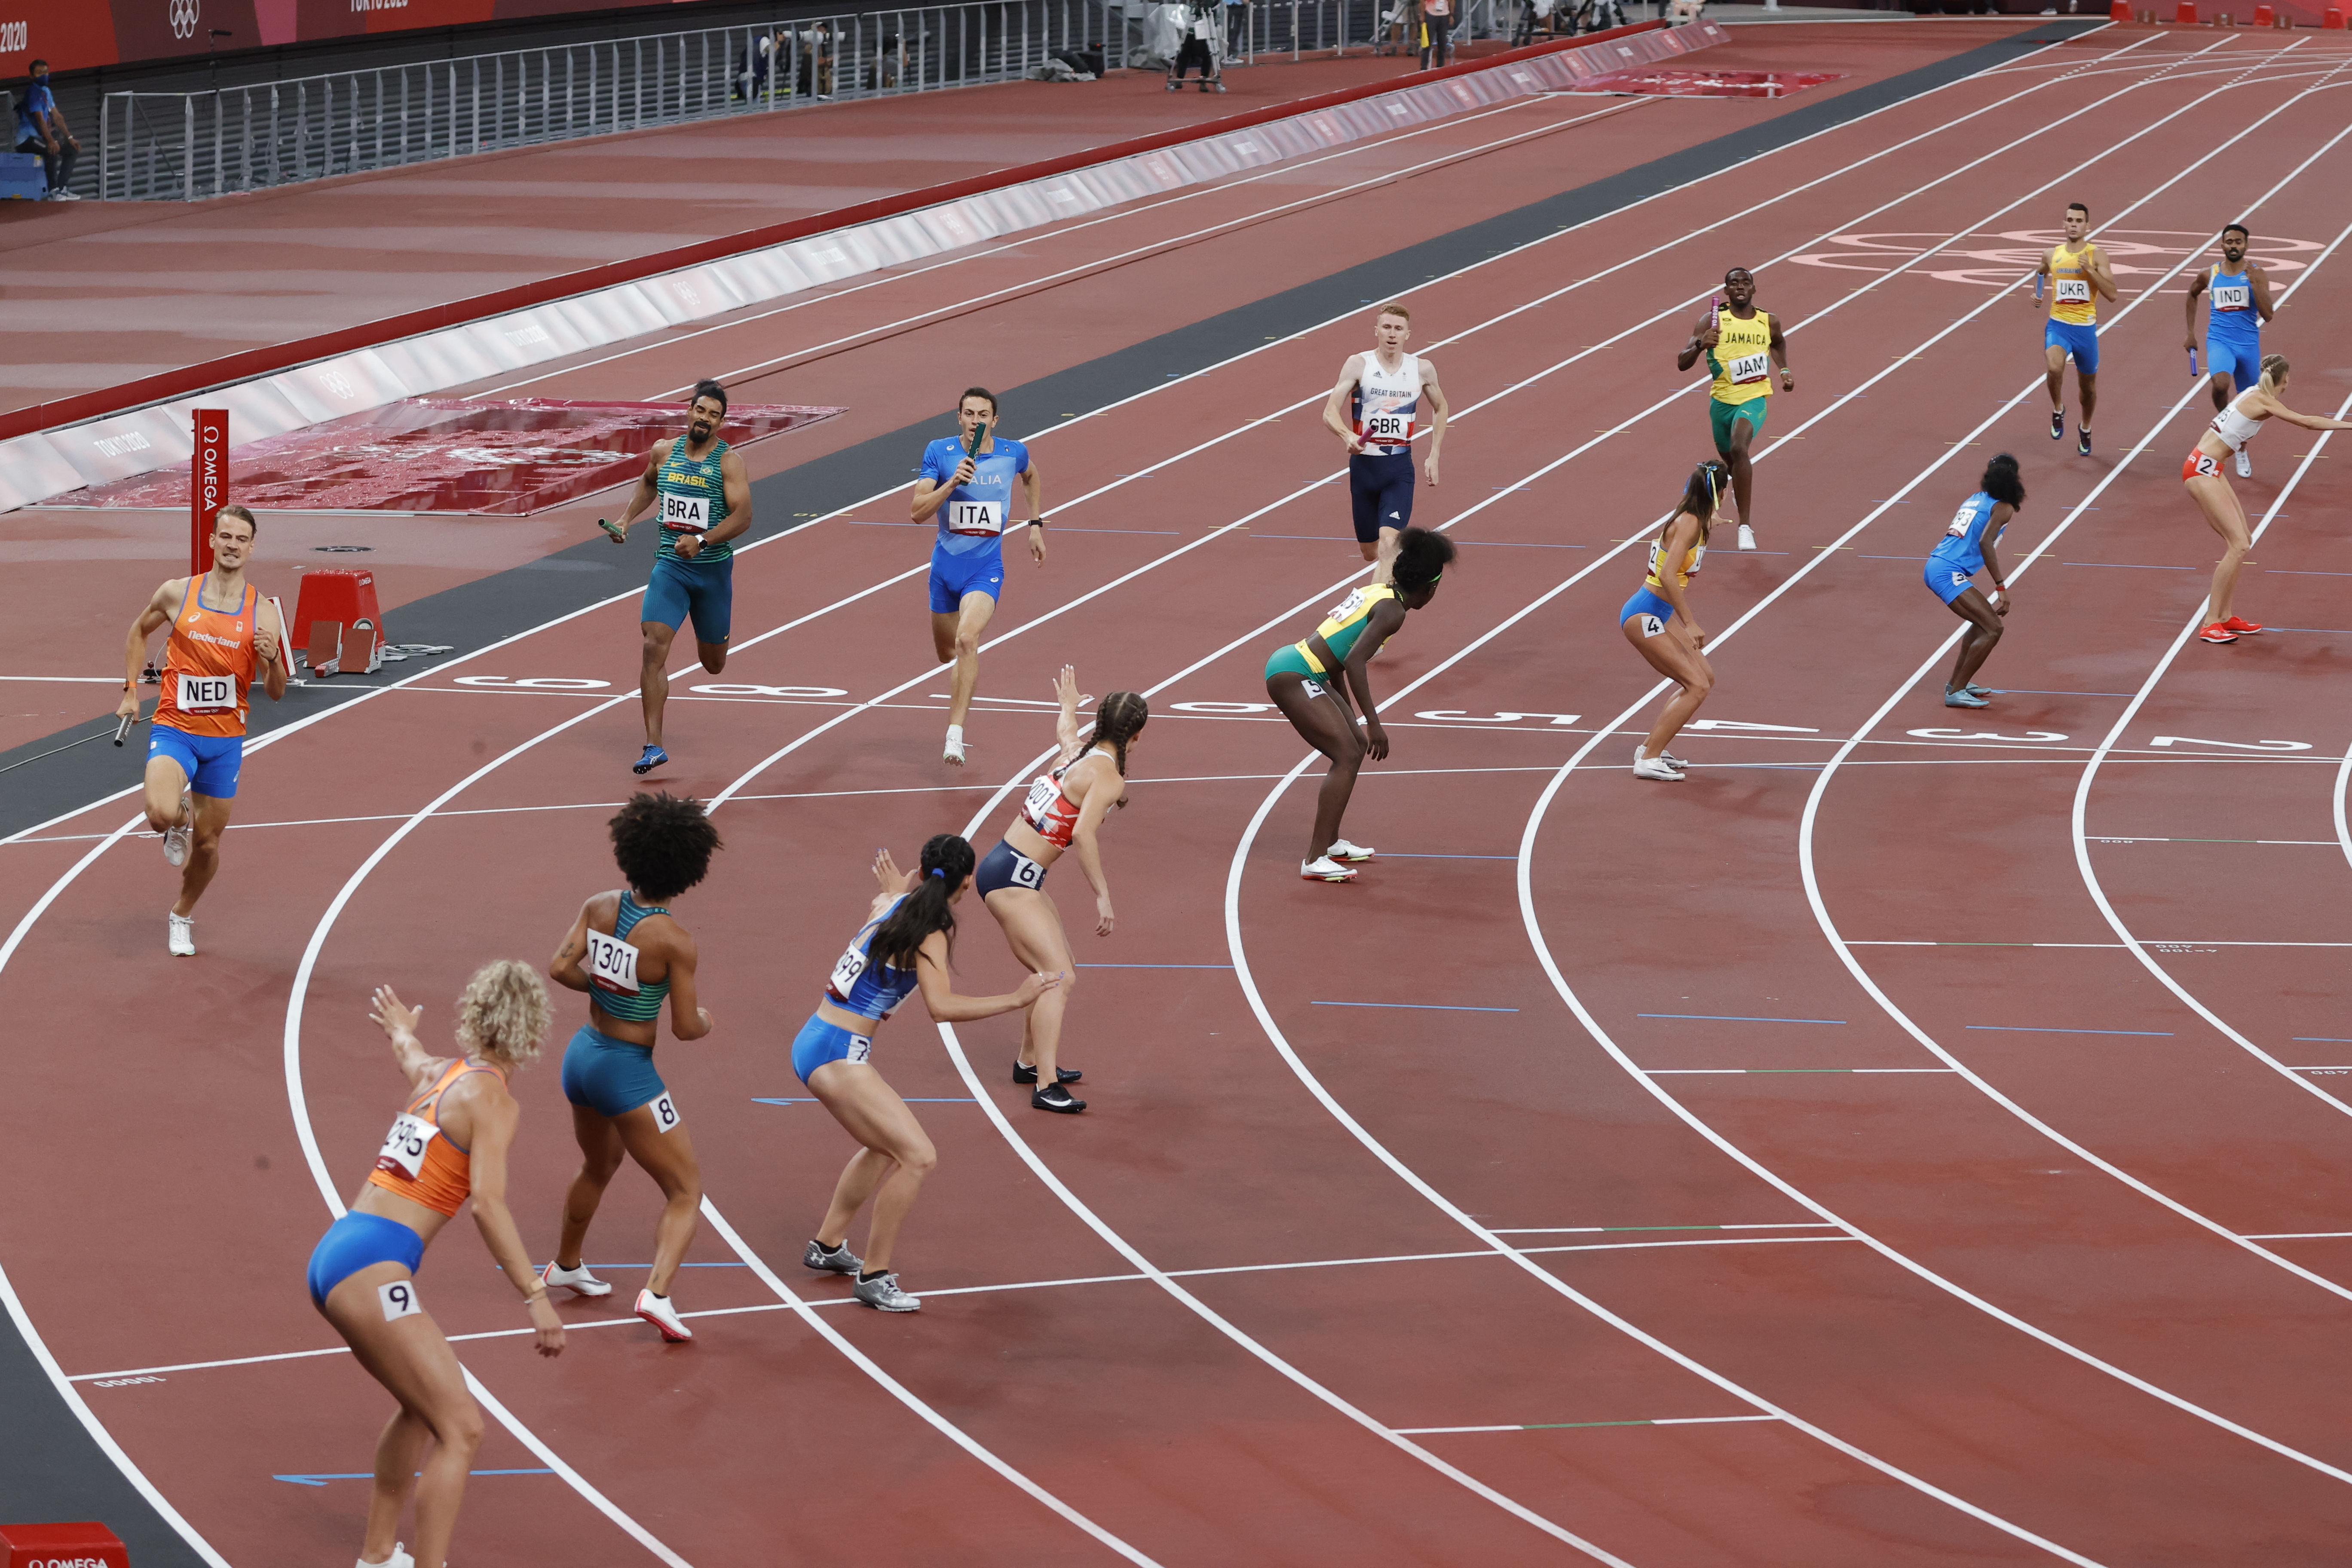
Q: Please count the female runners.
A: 8